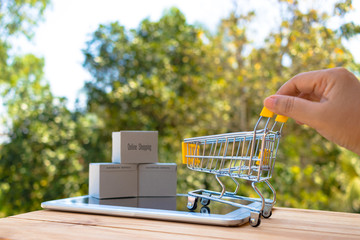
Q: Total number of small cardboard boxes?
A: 3